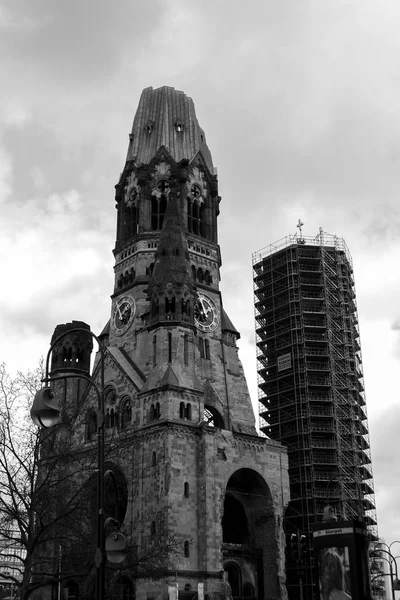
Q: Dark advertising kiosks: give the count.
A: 1